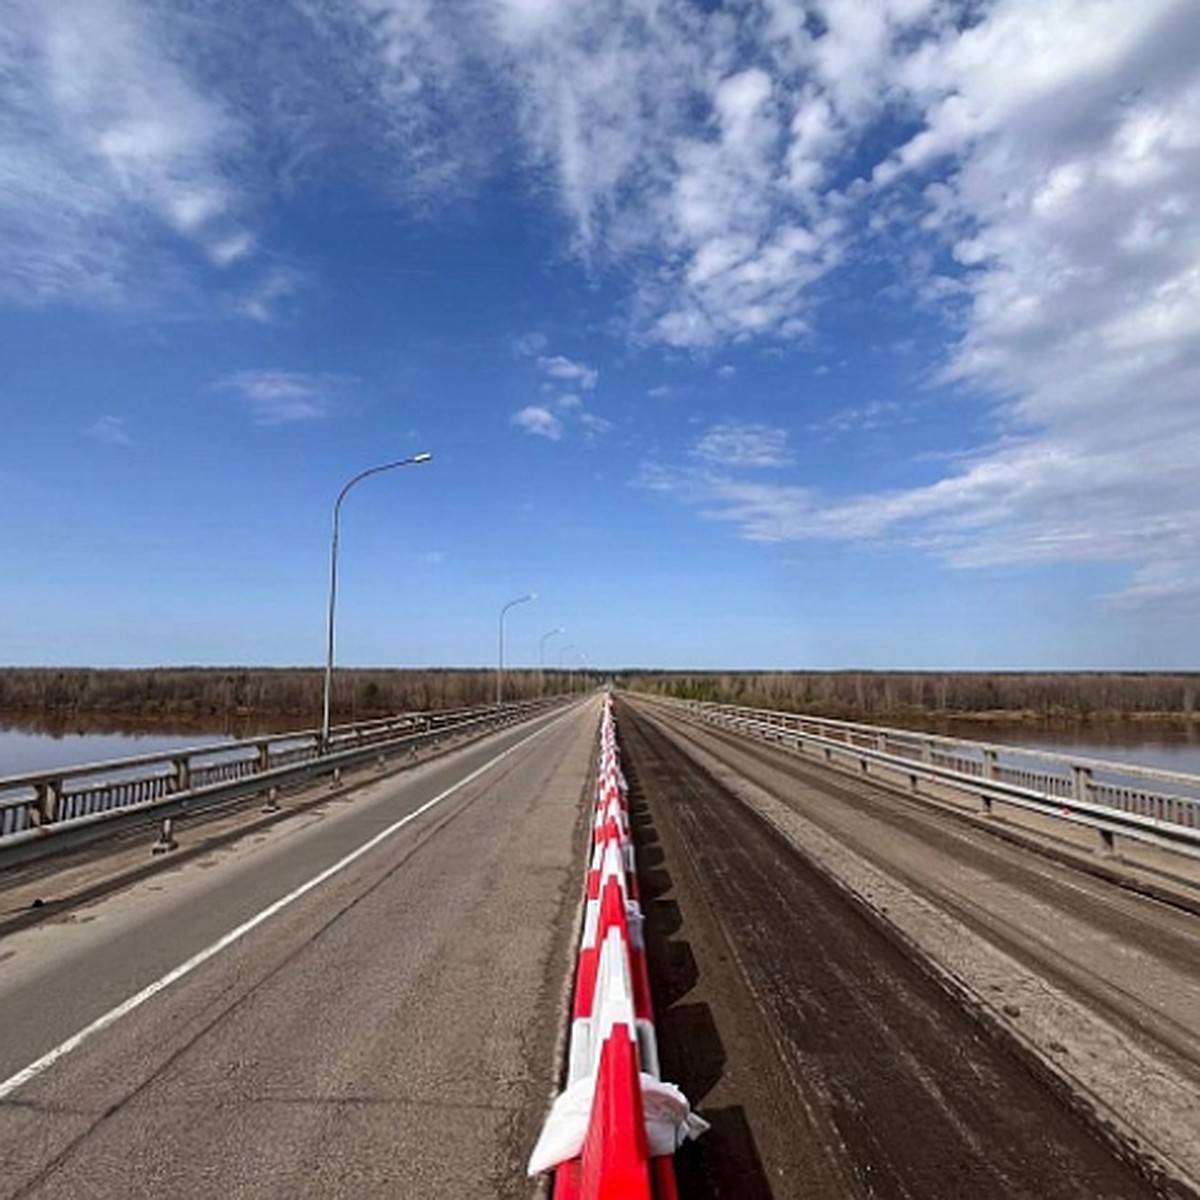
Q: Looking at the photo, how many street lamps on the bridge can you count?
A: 5